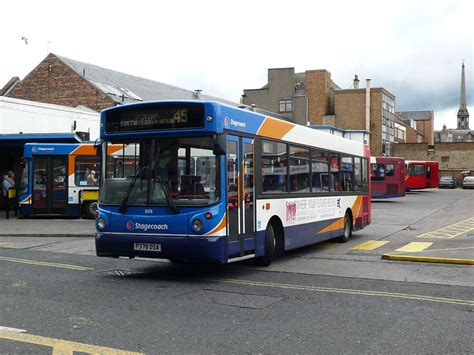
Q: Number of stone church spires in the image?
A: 1